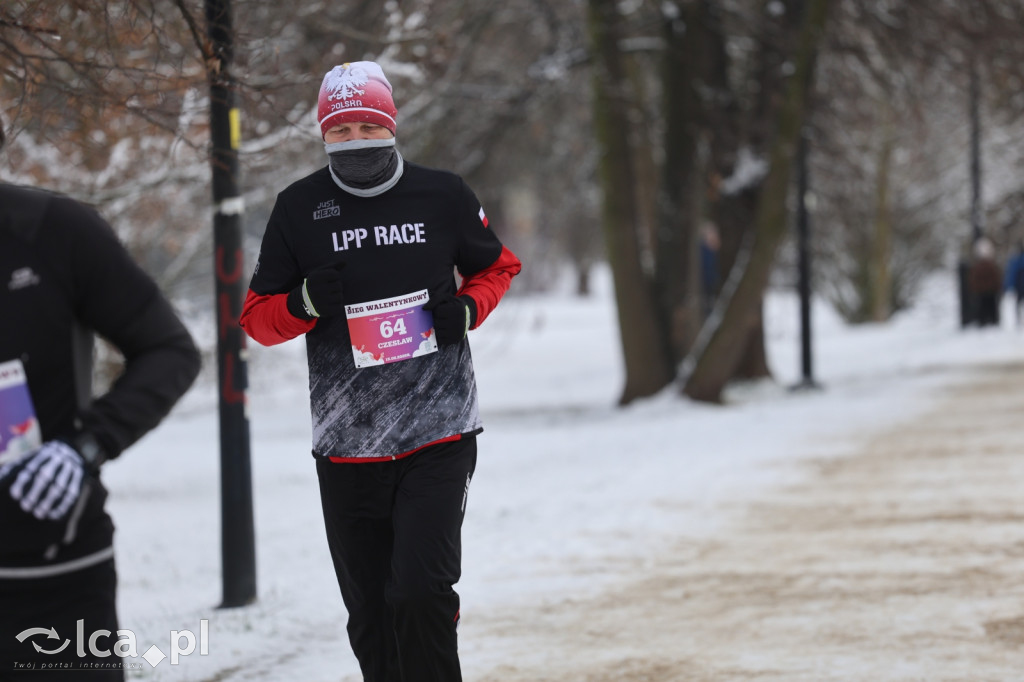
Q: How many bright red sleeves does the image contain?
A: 2